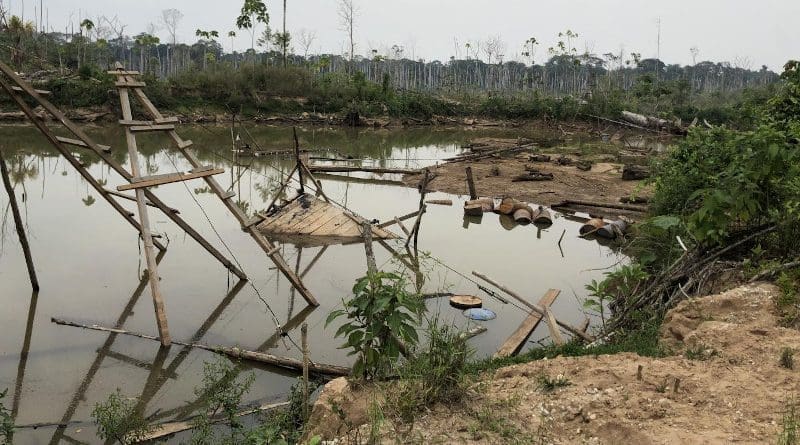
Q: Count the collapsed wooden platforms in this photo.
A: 1